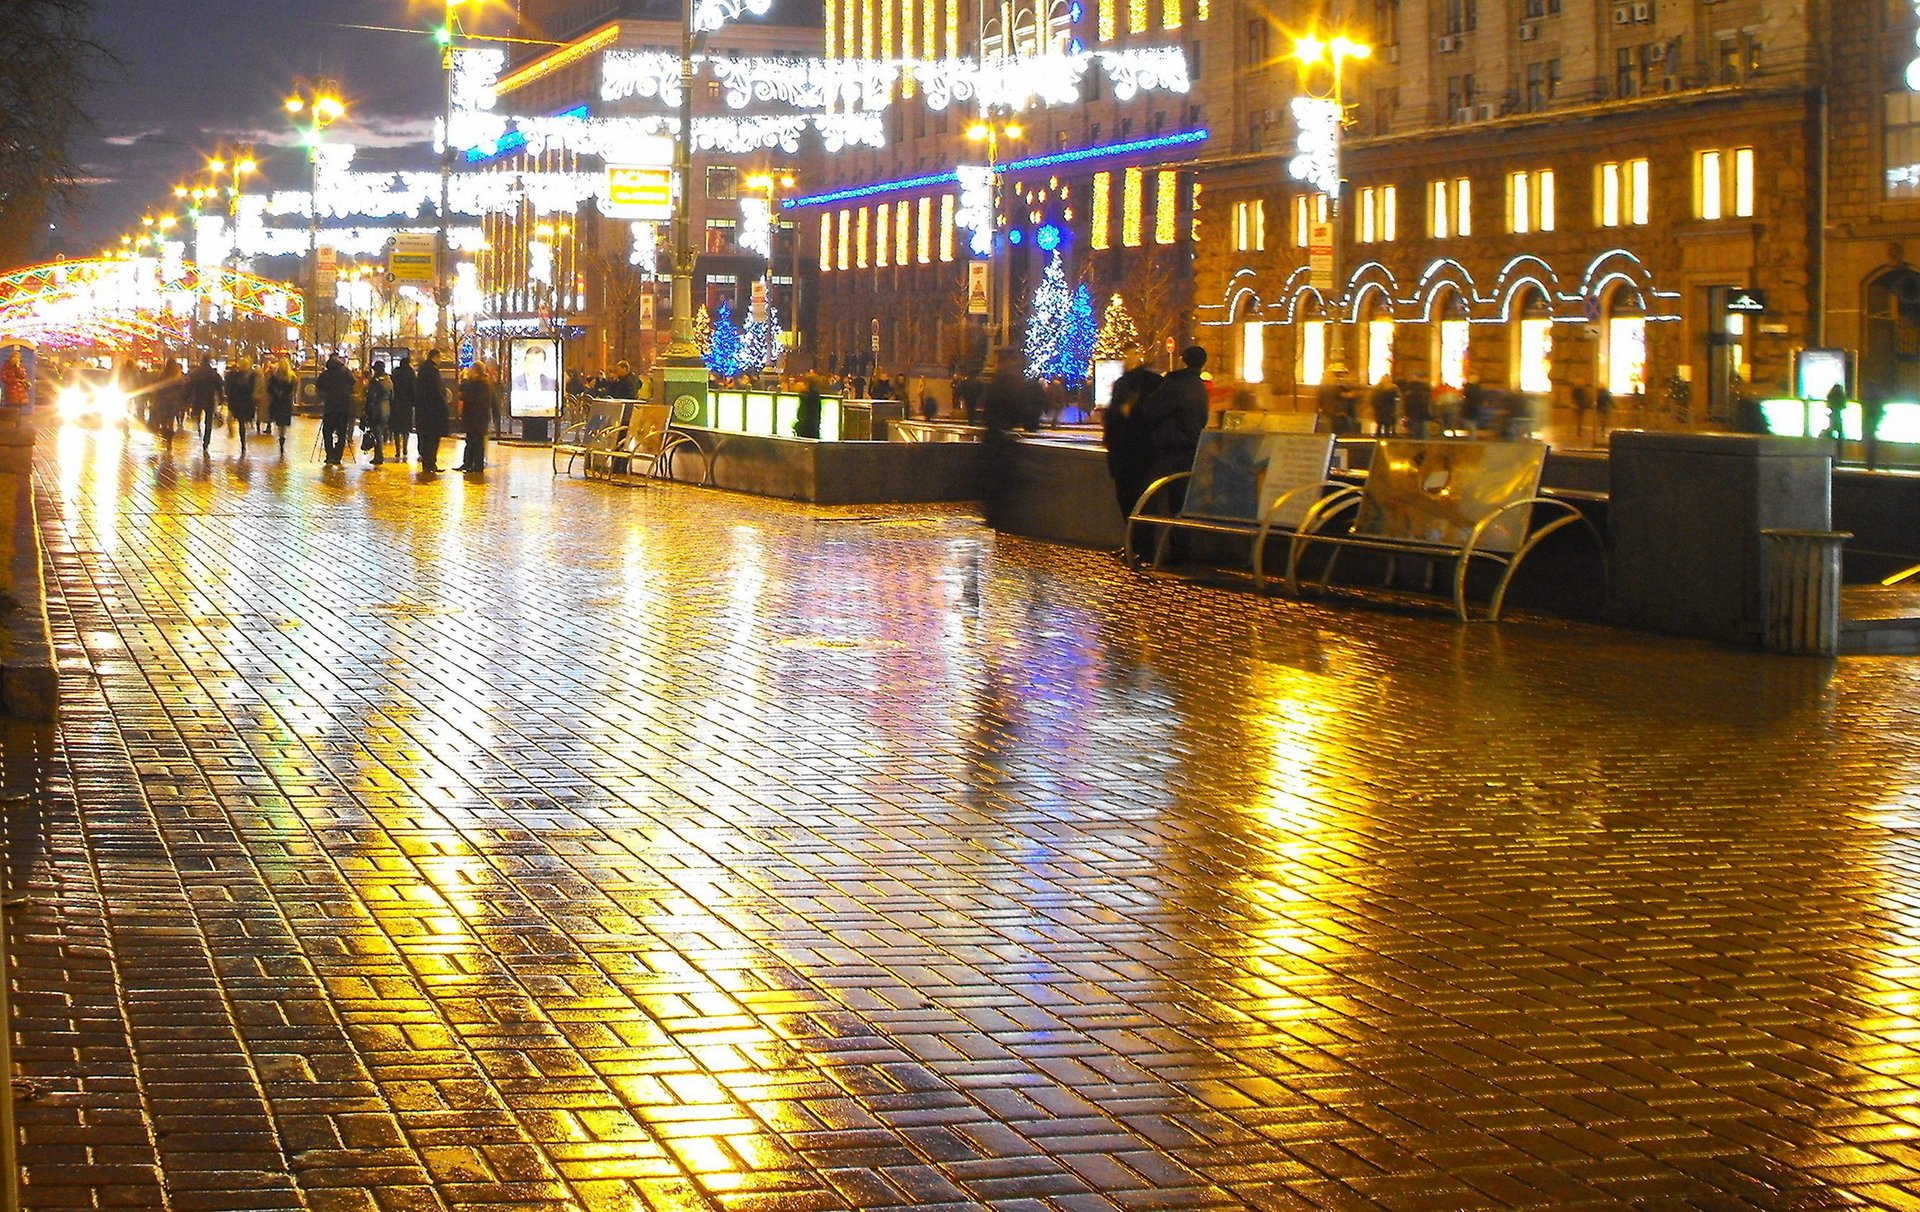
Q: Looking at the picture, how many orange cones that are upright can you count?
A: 0